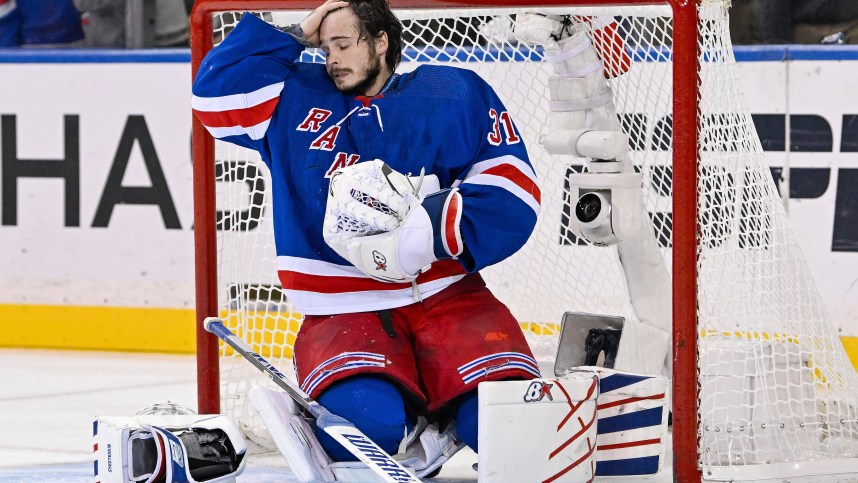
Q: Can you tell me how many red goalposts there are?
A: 2